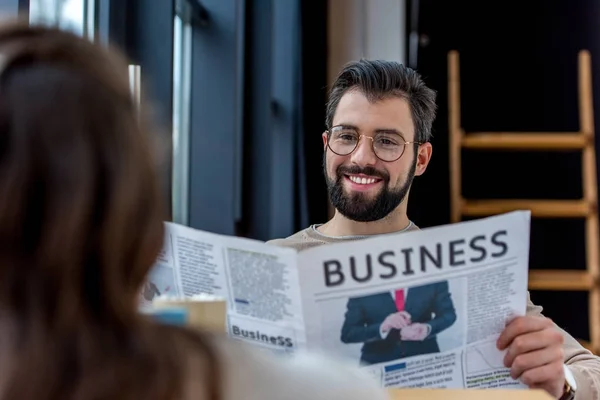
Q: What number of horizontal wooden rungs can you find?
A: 3